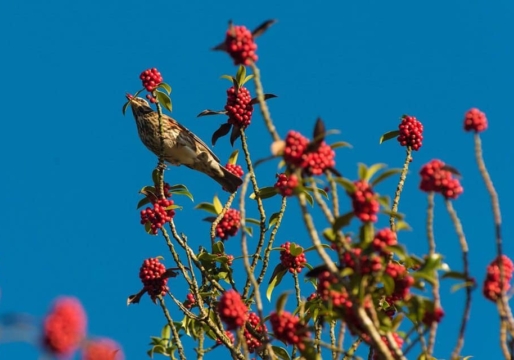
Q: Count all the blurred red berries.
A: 2